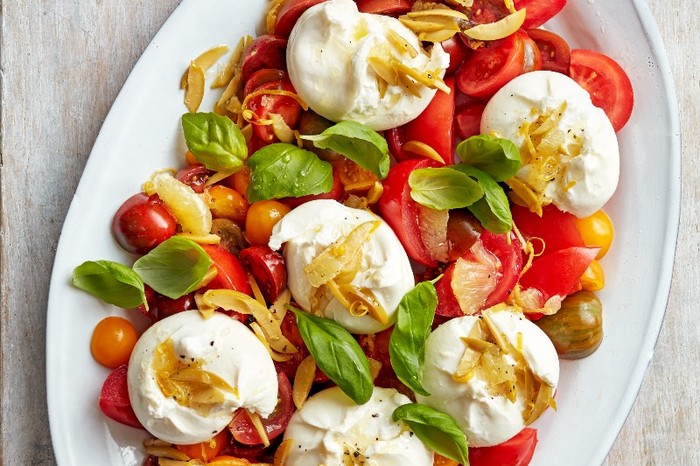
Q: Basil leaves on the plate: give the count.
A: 11